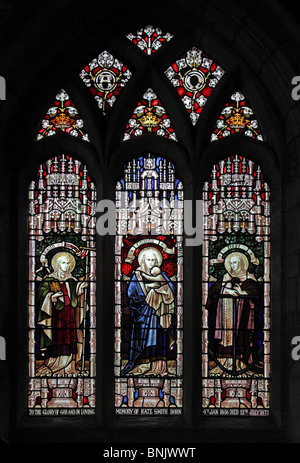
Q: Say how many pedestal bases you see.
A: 3